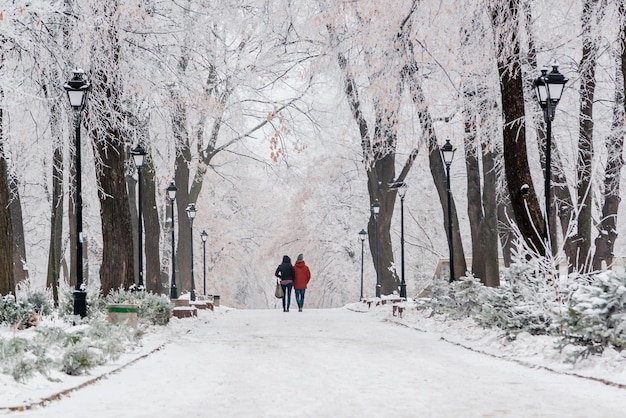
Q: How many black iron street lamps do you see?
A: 10